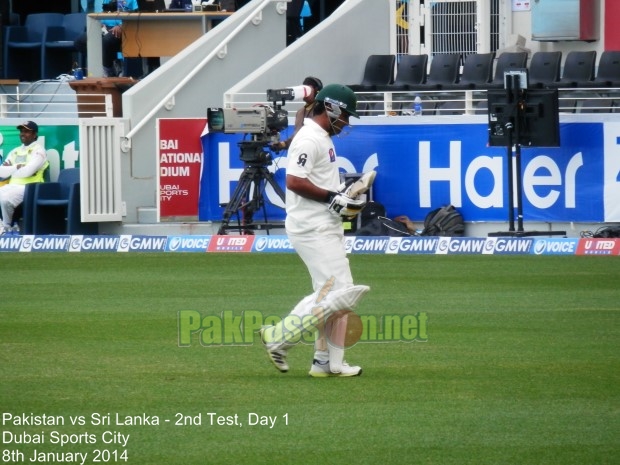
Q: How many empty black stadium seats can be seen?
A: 8